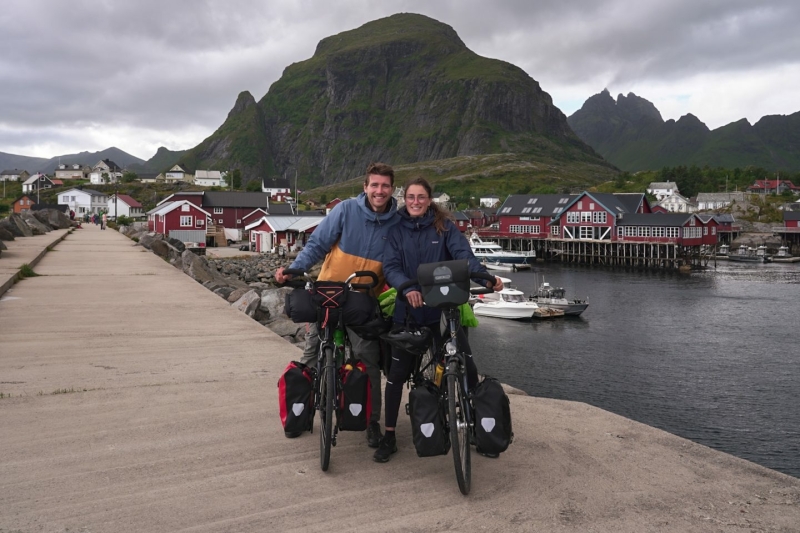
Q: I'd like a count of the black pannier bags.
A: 2